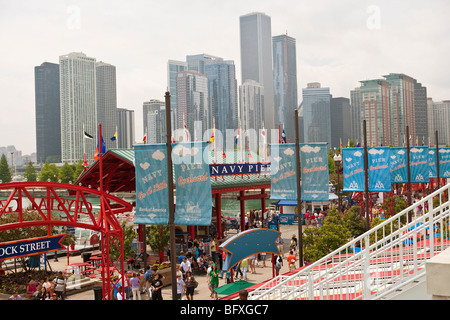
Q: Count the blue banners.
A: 10